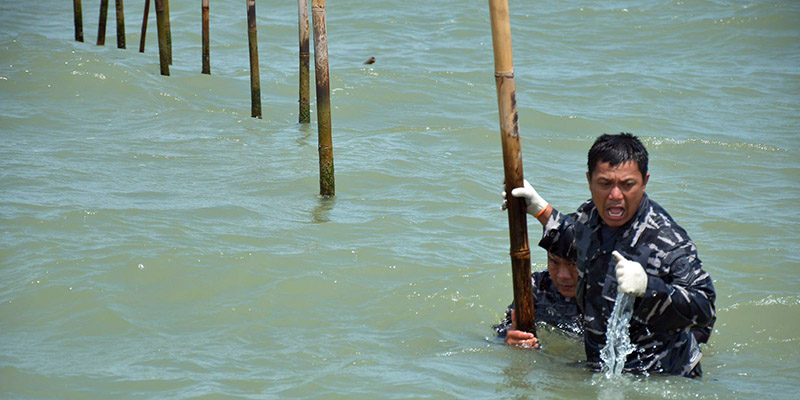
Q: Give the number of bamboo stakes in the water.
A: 11